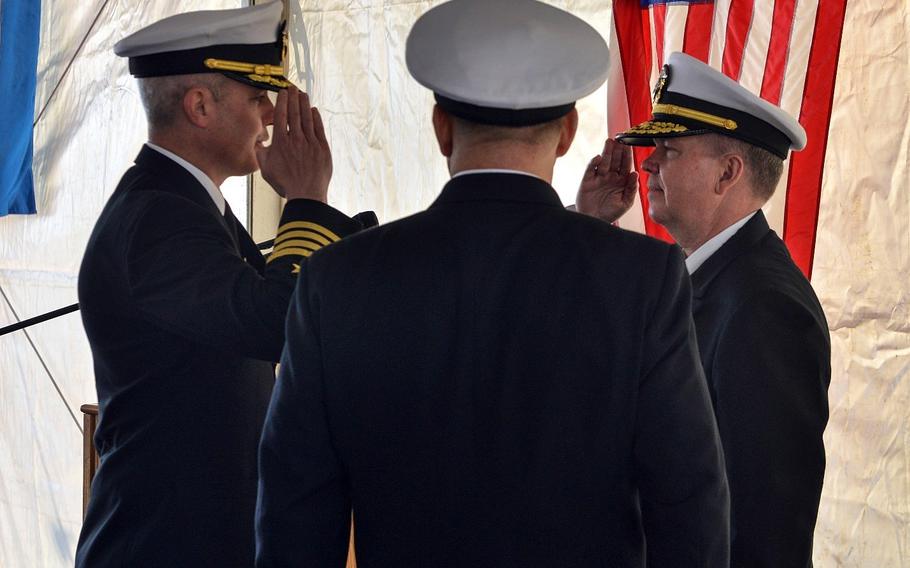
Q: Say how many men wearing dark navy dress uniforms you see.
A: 3